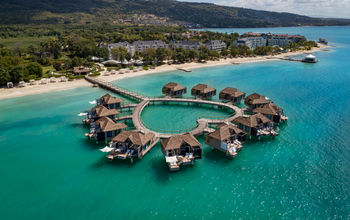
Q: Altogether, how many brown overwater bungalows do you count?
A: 12